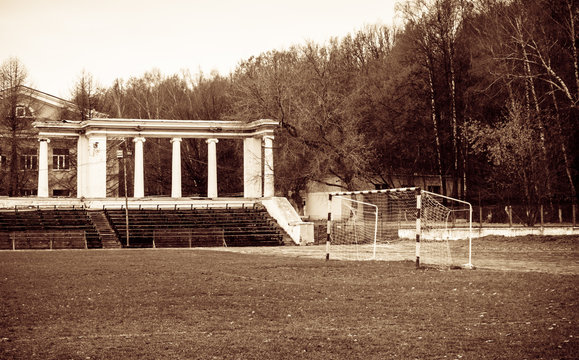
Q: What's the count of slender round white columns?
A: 5